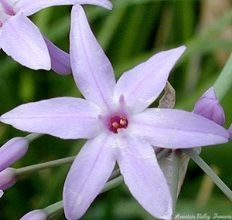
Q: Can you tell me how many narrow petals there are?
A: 6